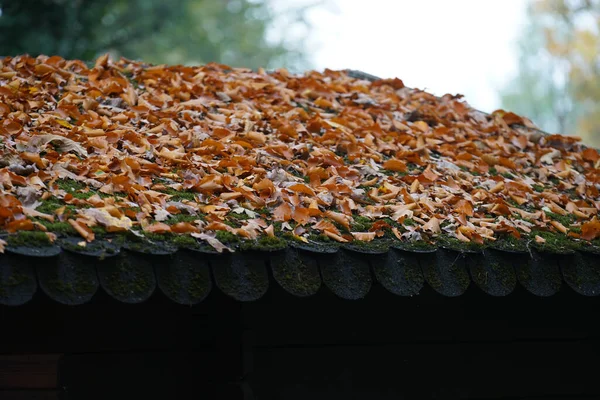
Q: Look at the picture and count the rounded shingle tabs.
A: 12